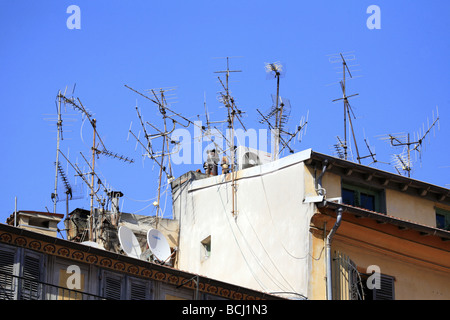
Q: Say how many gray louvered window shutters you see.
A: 5